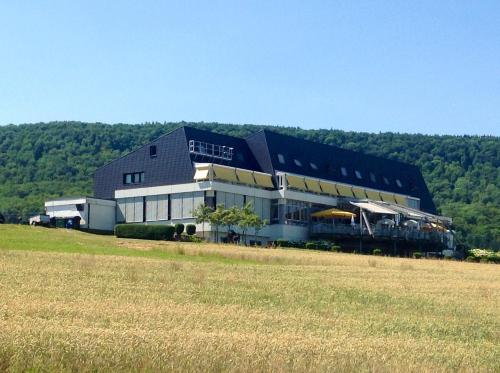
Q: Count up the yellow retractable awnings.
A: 12